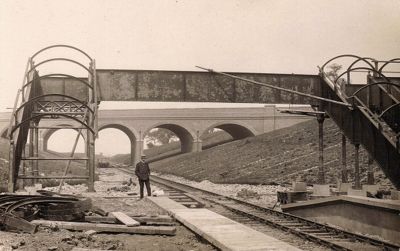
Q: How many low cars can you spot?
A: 0